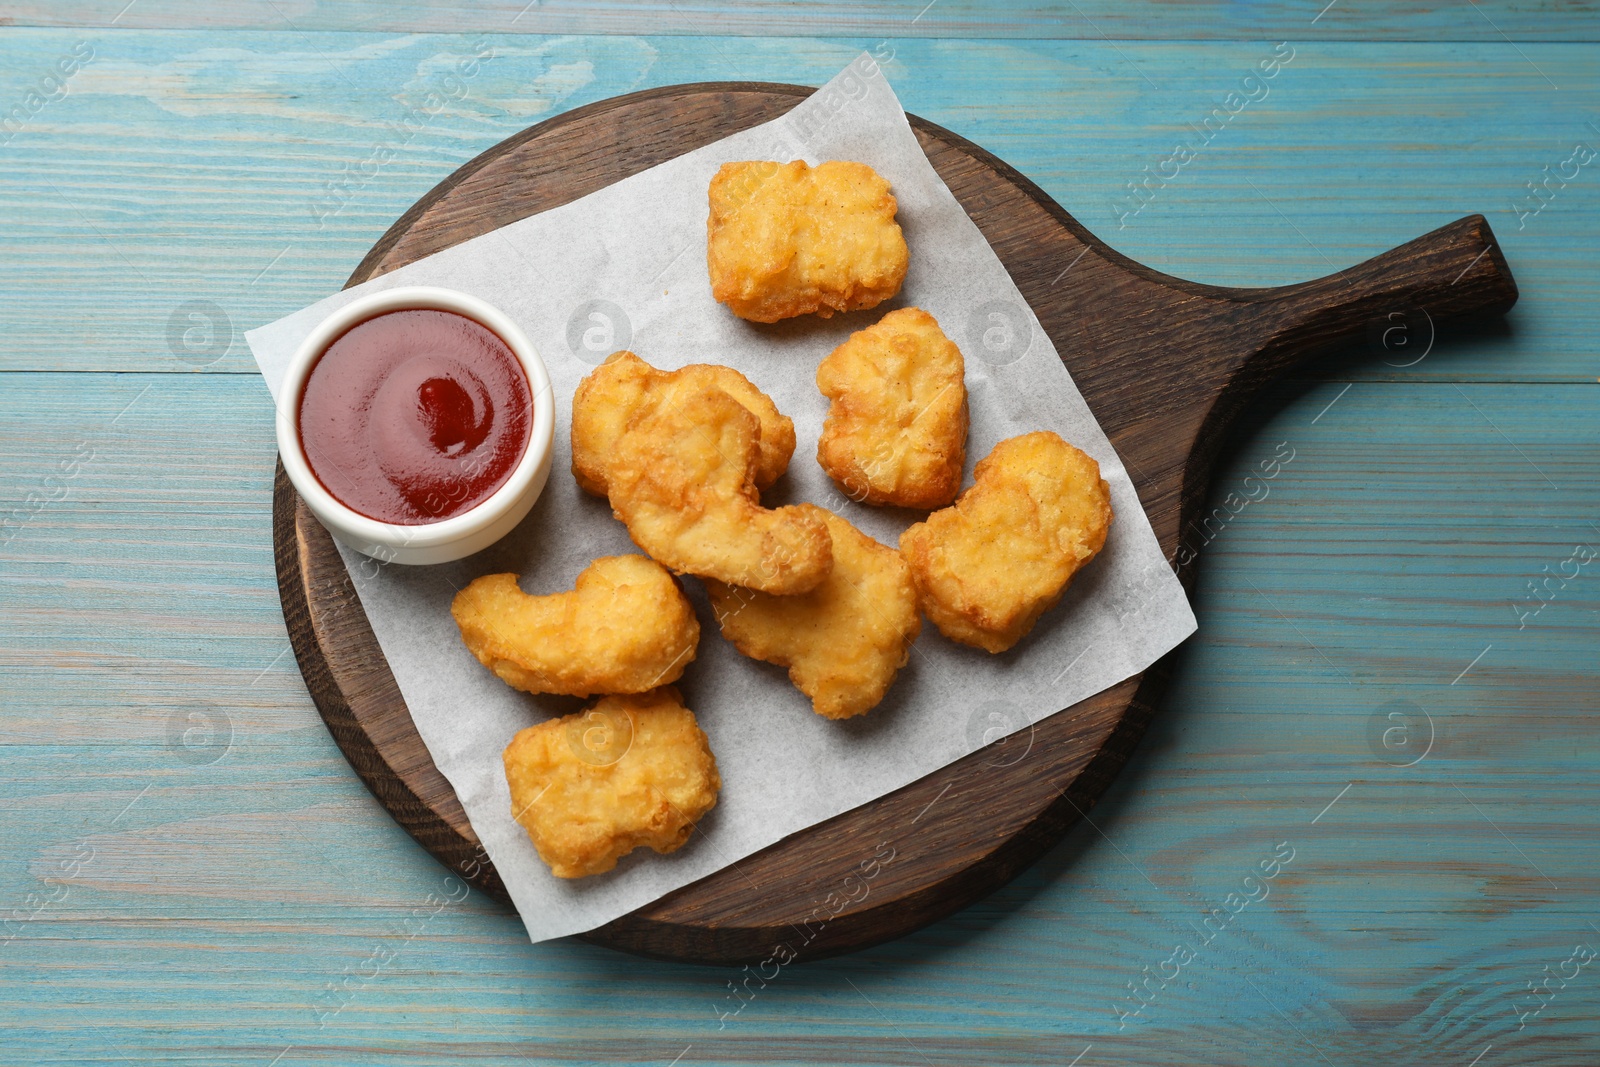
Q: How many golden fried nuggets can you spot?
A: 8